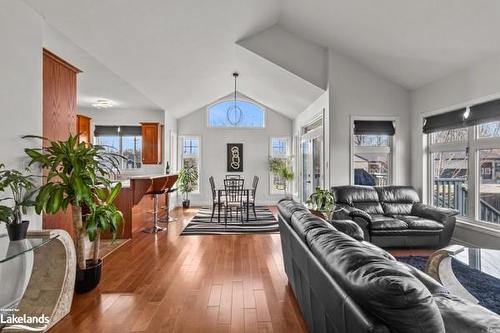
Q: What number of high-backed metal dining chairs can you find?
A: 4